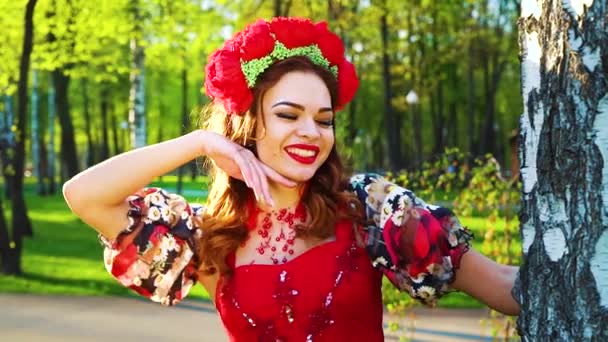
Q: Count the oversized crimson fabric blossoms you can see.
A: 5